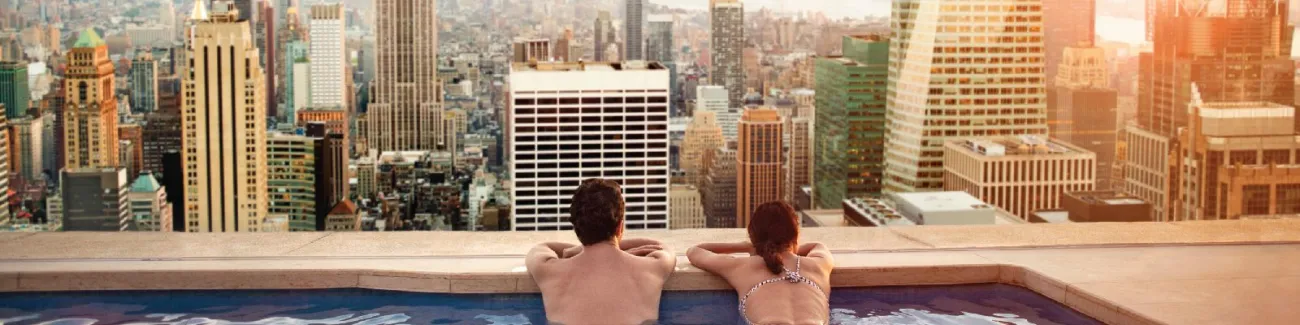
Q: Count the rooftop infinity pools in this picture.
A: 1